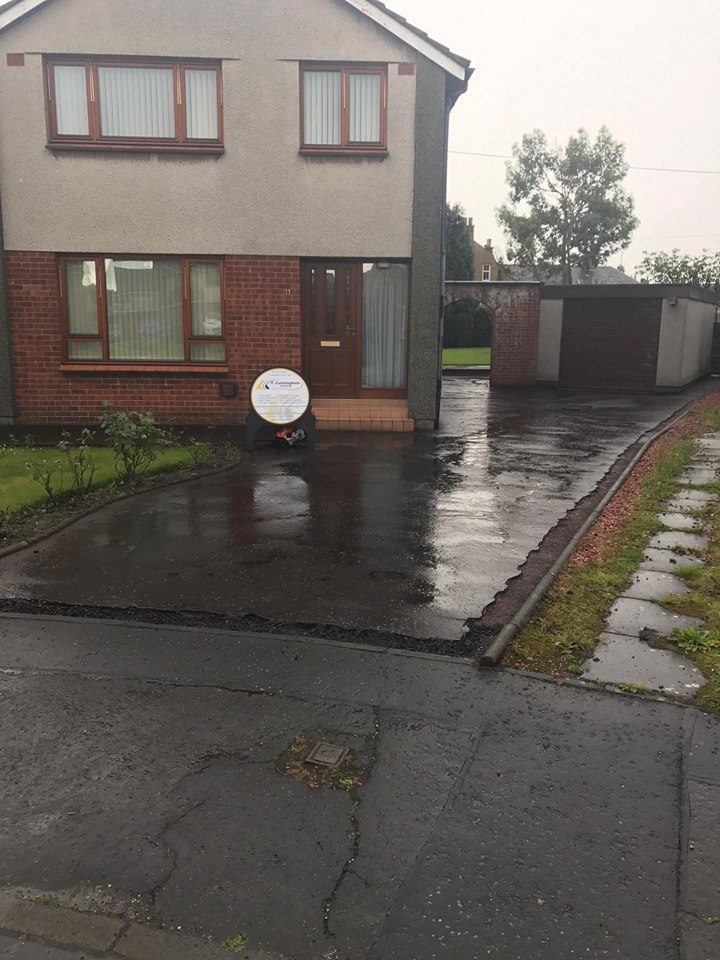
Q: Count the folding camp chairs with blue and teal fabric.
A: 0